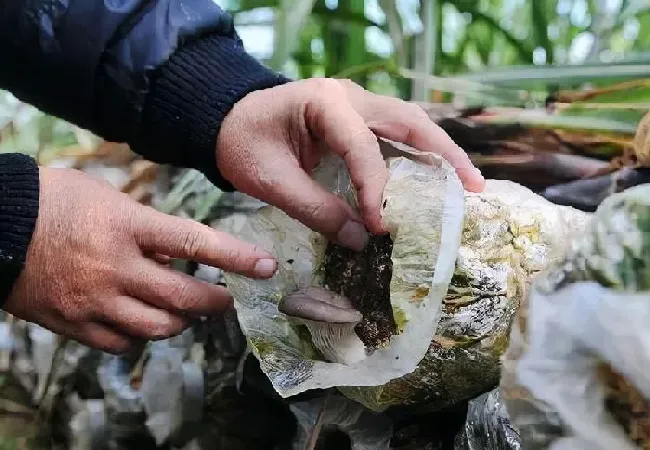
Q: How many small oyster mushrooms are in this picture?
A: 1